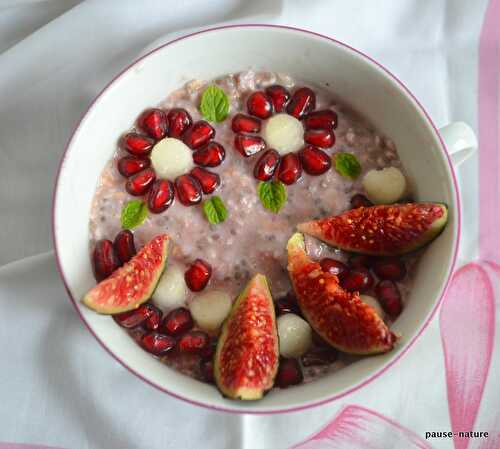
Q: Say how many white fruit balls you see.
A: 7